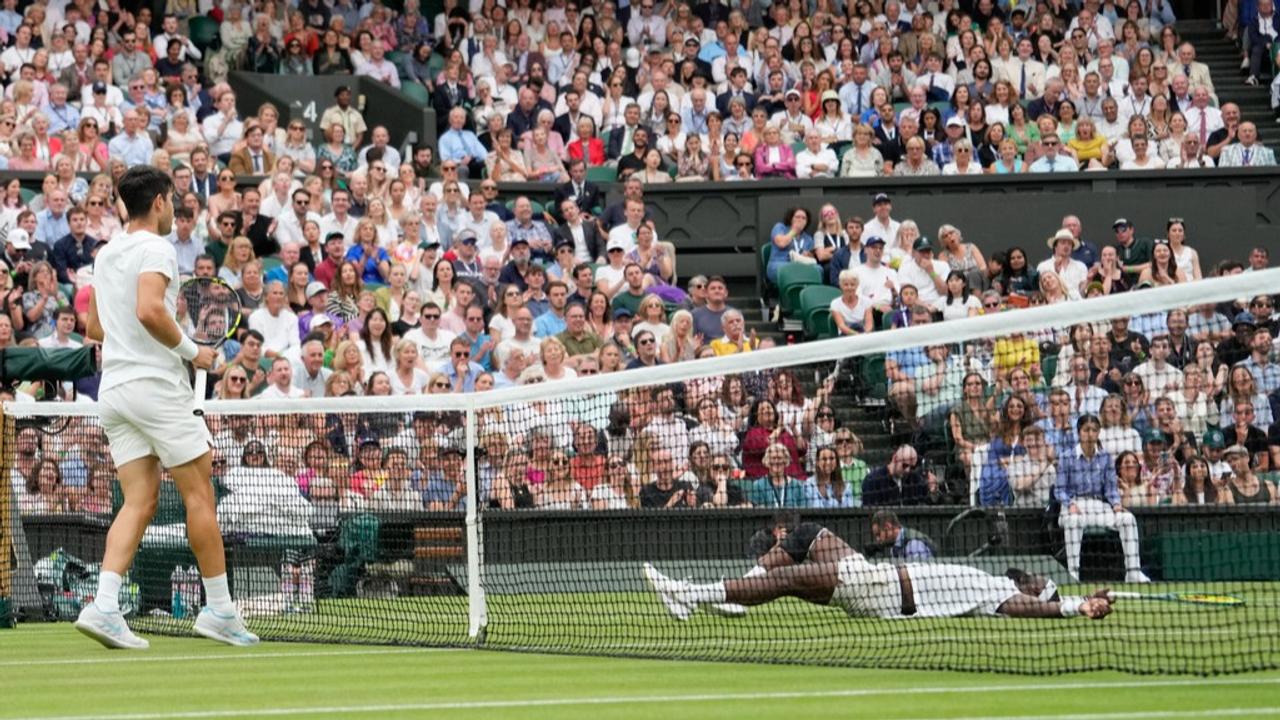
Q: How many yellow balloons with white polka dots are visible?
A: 0